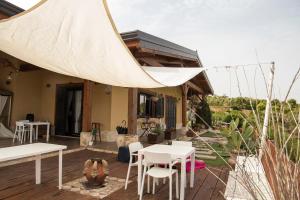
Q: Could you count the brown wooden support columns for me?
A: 3